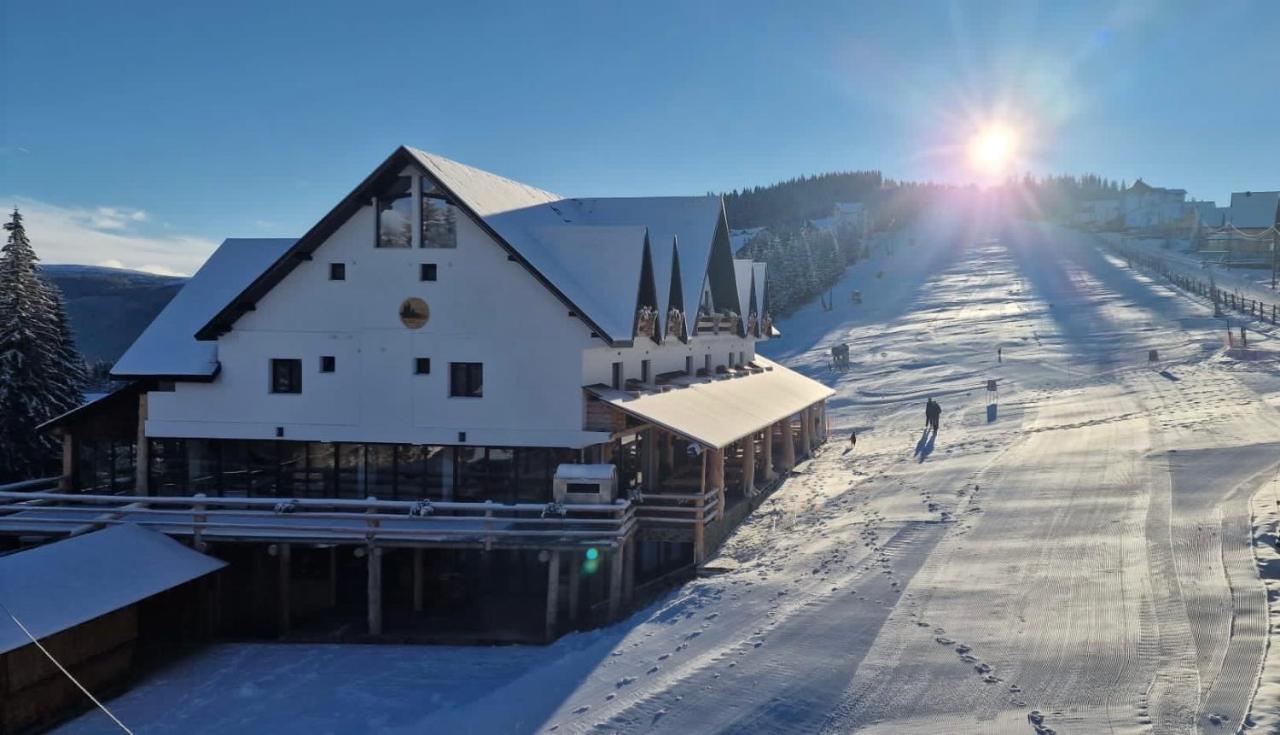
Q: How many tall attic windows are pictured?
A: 2